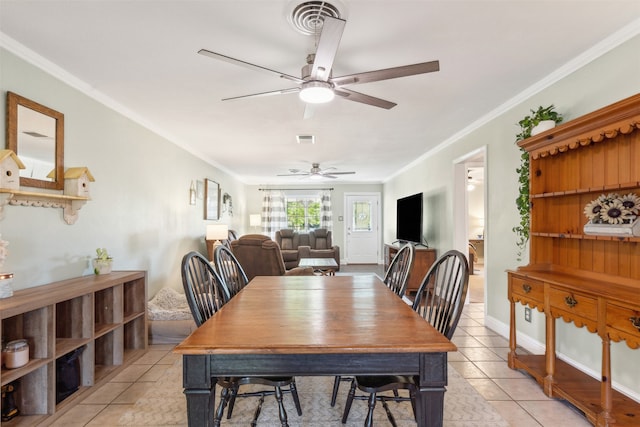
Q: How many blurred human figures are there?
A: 0